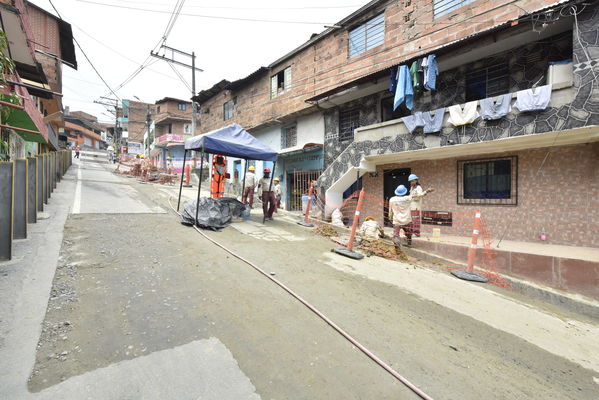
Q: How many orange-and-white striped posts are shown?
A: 3